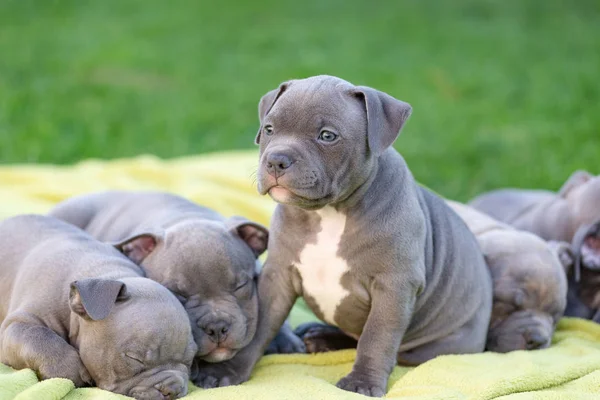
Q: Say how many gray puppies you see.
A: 5